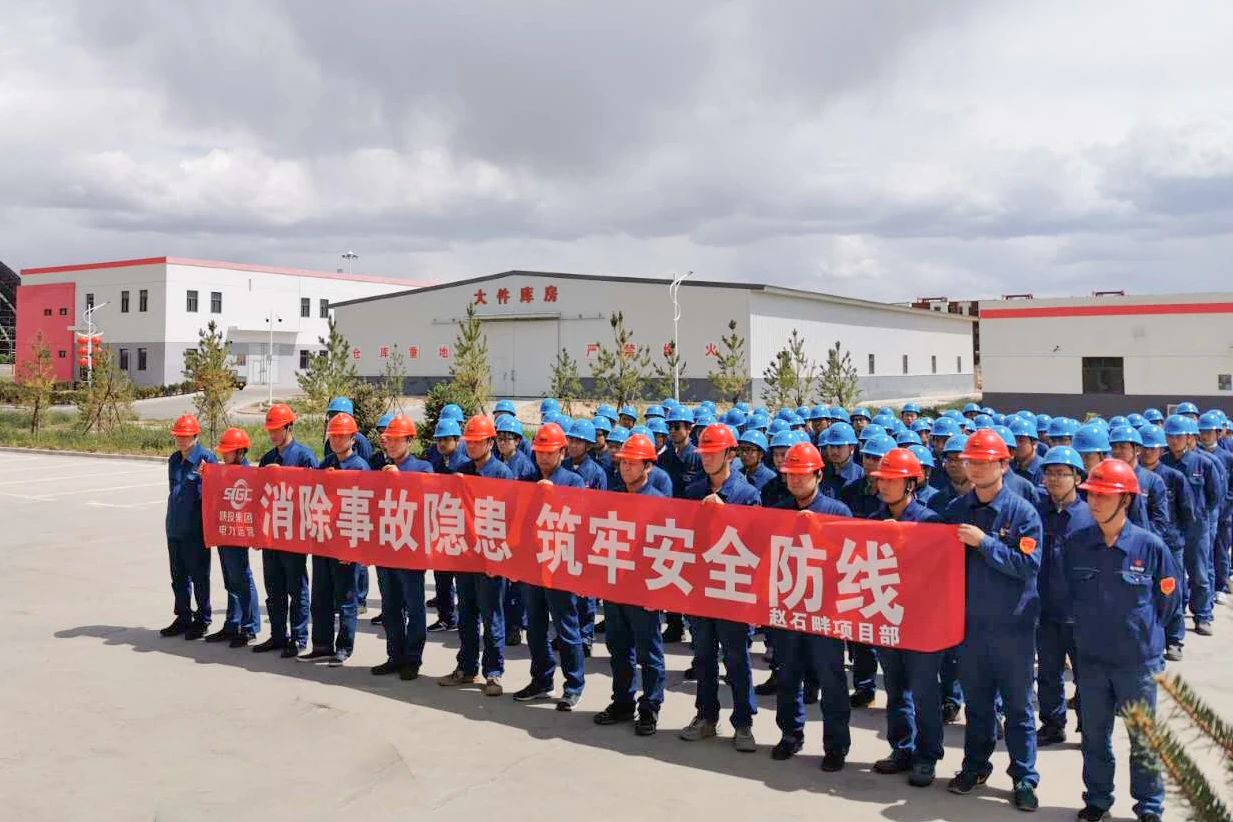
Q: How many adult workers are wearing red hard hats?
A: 13